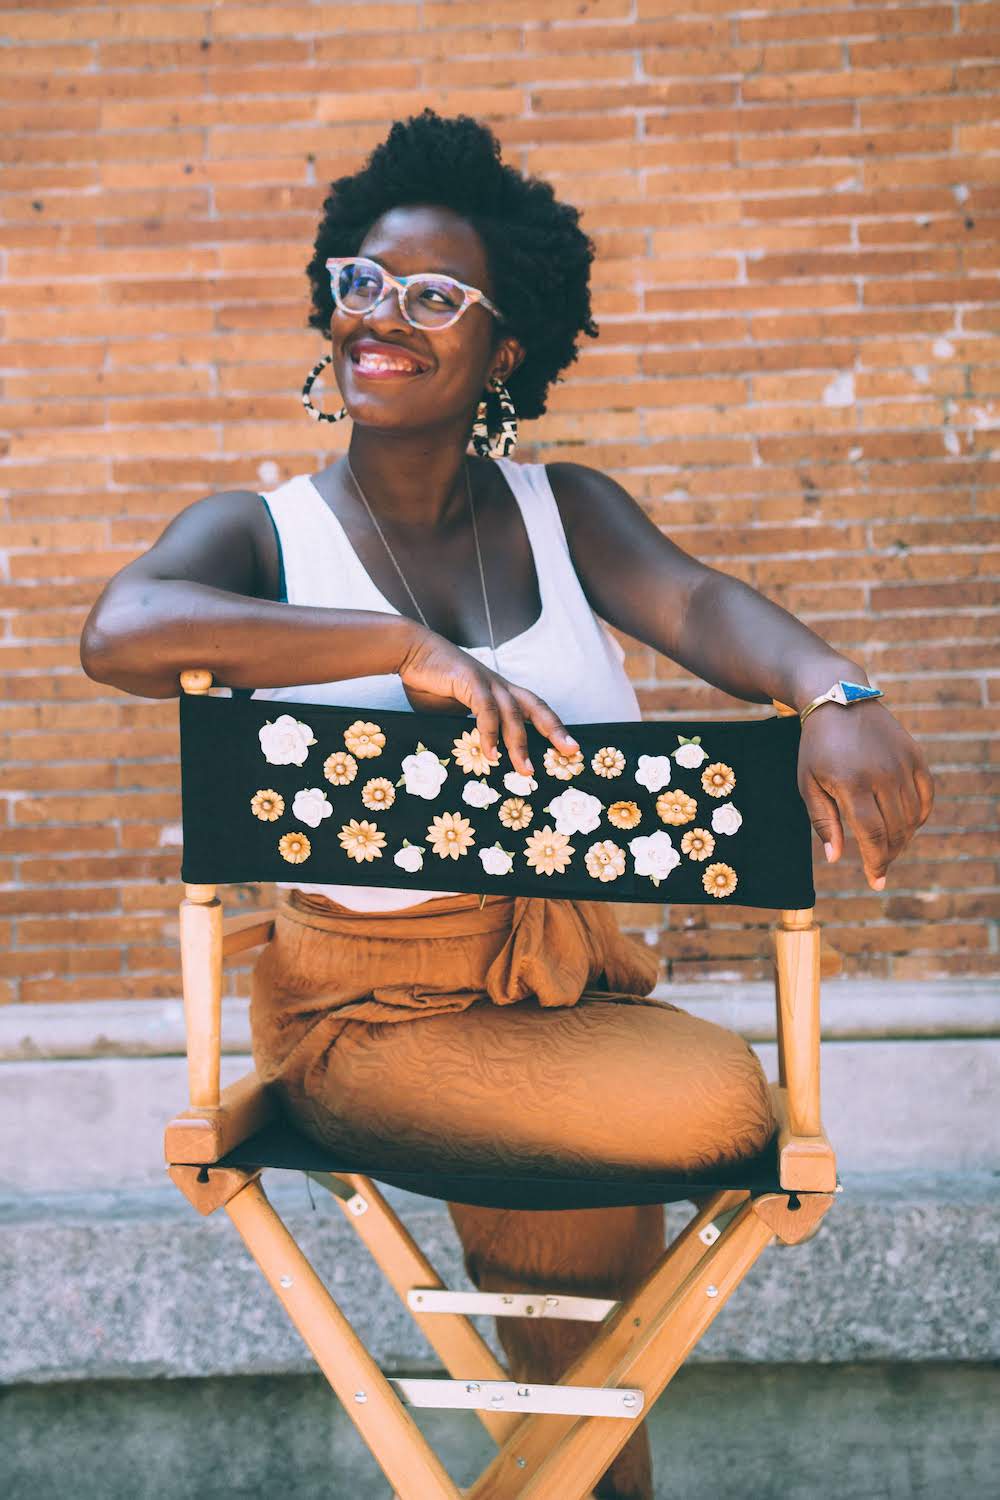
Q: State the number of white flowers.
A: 12